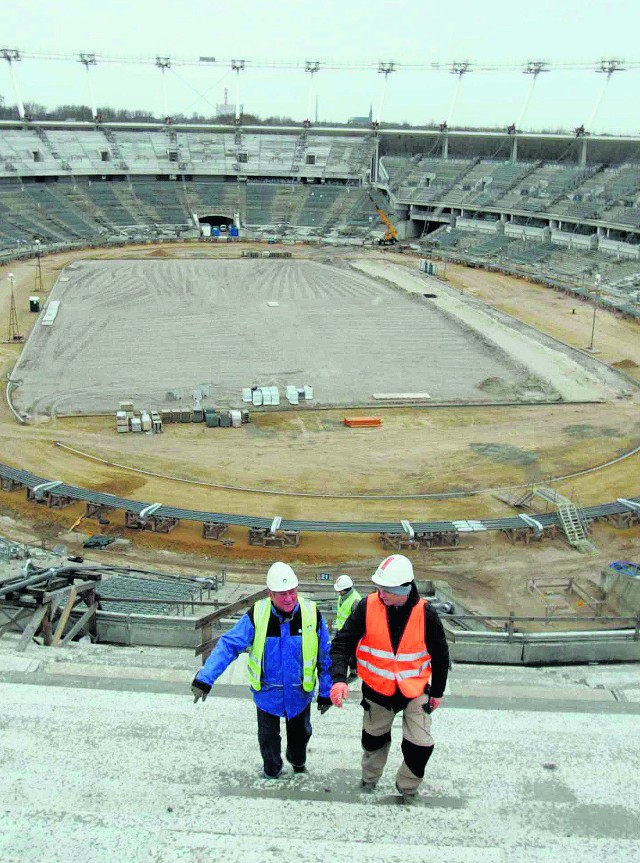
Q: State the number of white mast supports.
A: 9